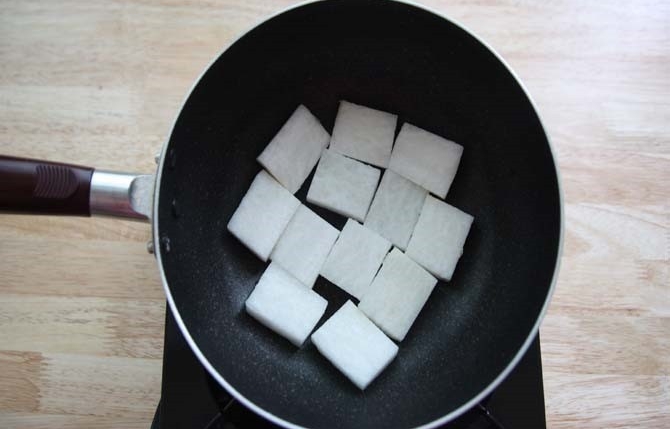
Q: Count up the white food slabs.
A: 12